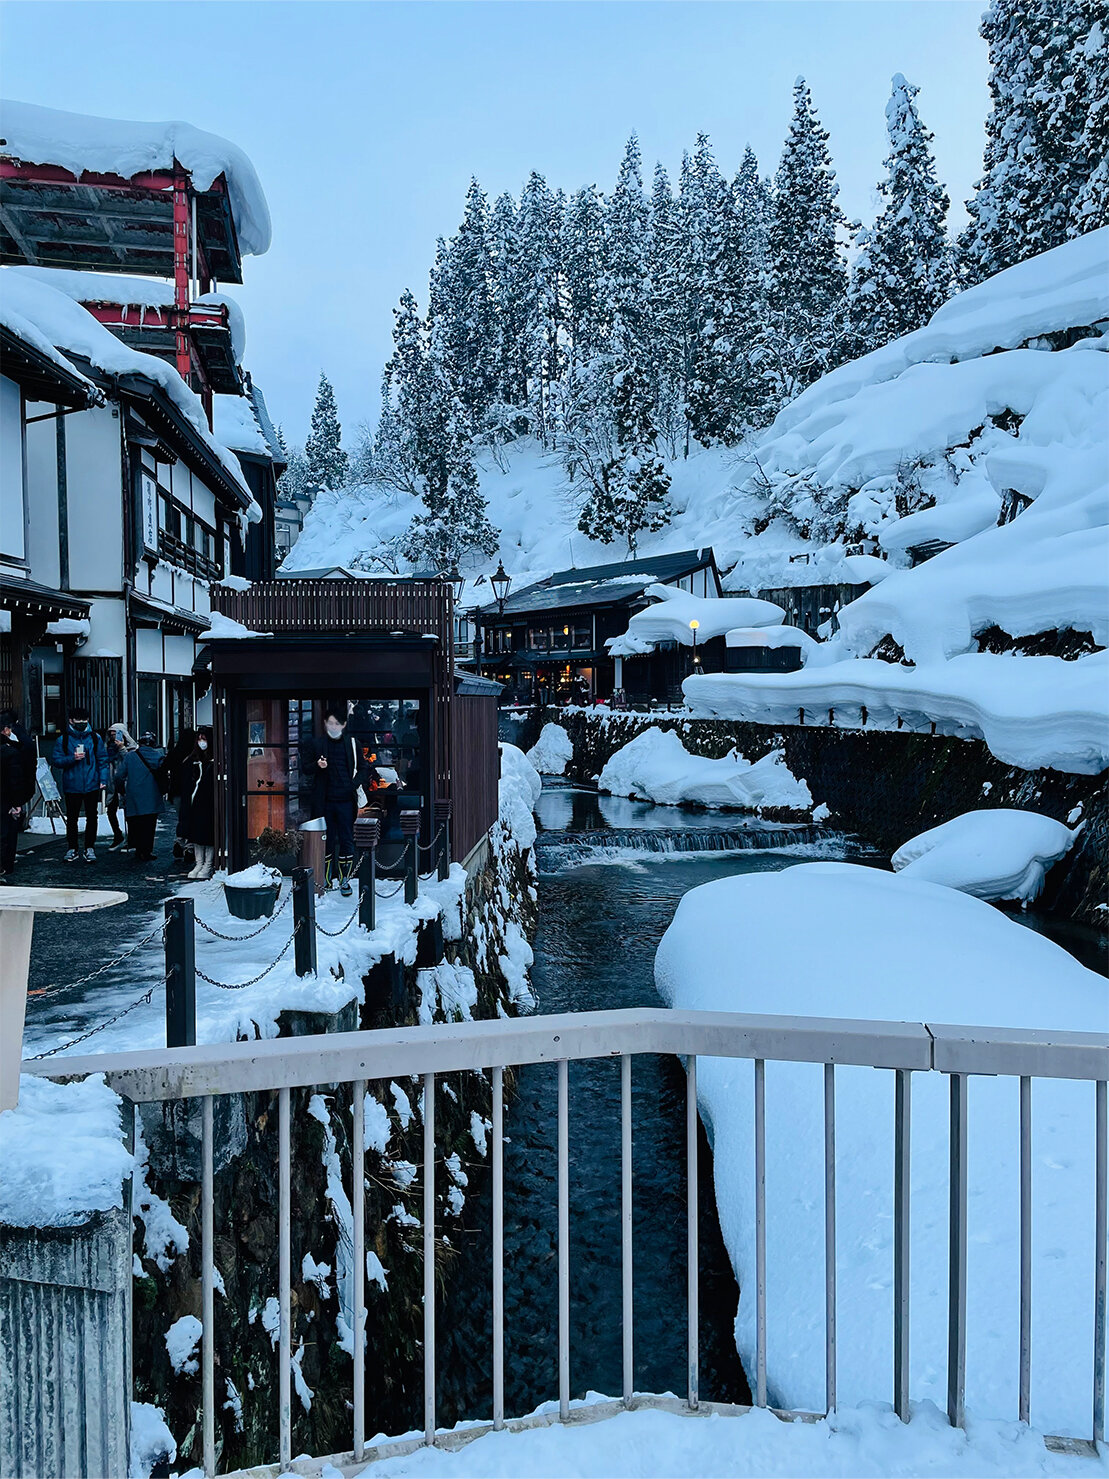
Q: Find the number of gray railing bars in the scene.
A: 14